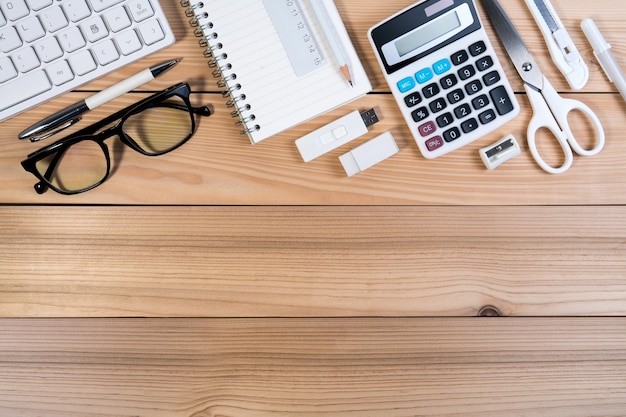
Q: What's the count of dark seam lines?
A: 3